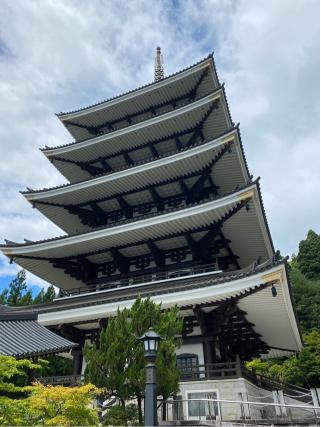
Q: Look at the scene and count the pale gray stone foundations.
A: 1